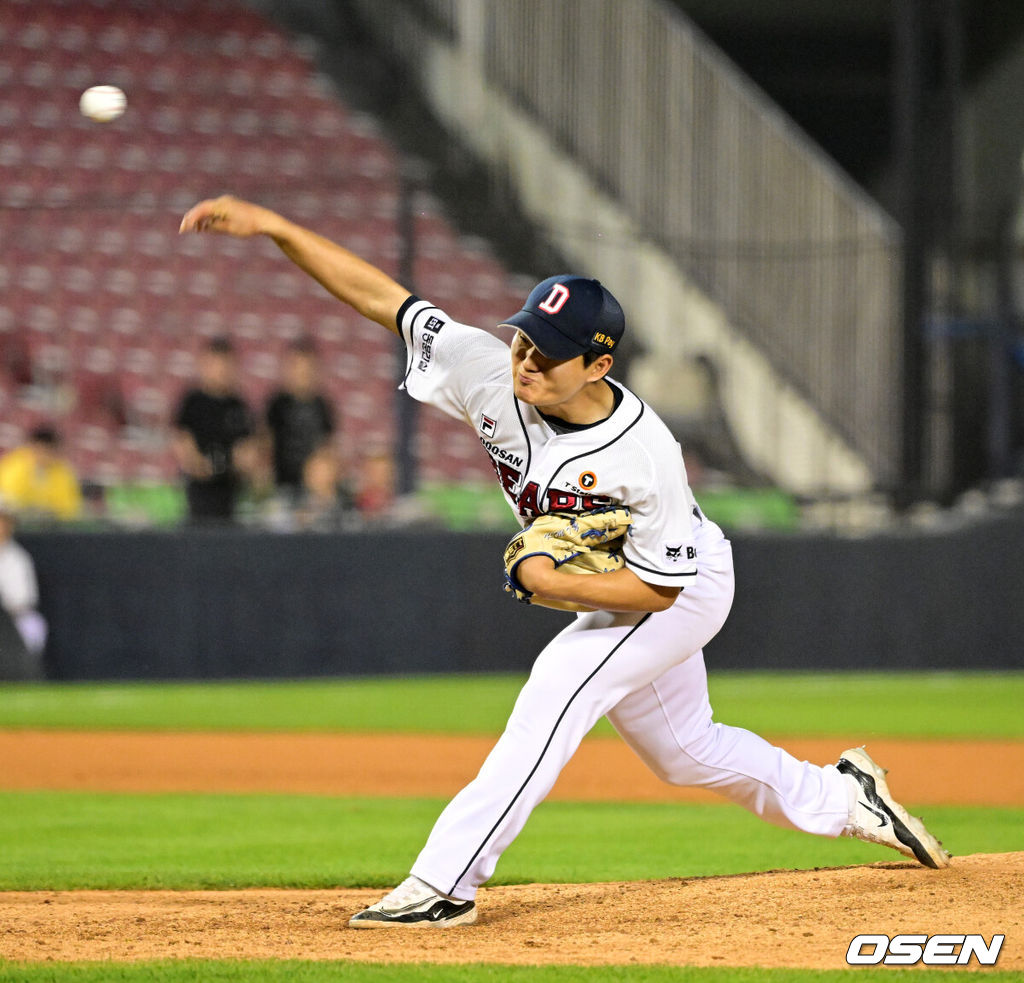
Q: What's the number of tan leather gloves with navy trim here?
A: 1